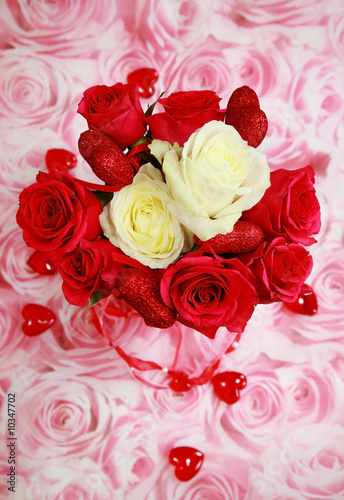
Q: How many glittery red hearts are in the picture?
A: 4